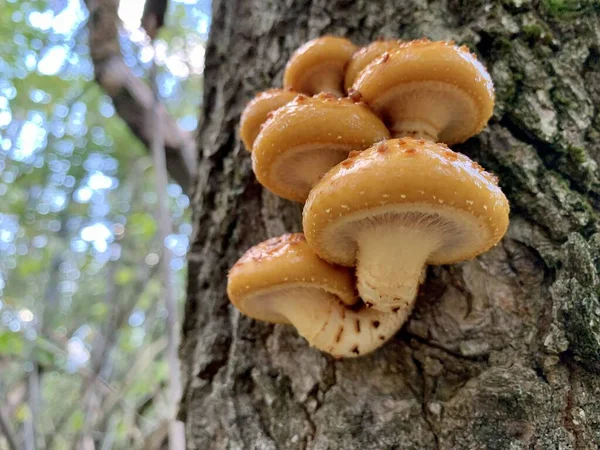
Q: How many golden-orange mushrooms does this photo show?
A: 7